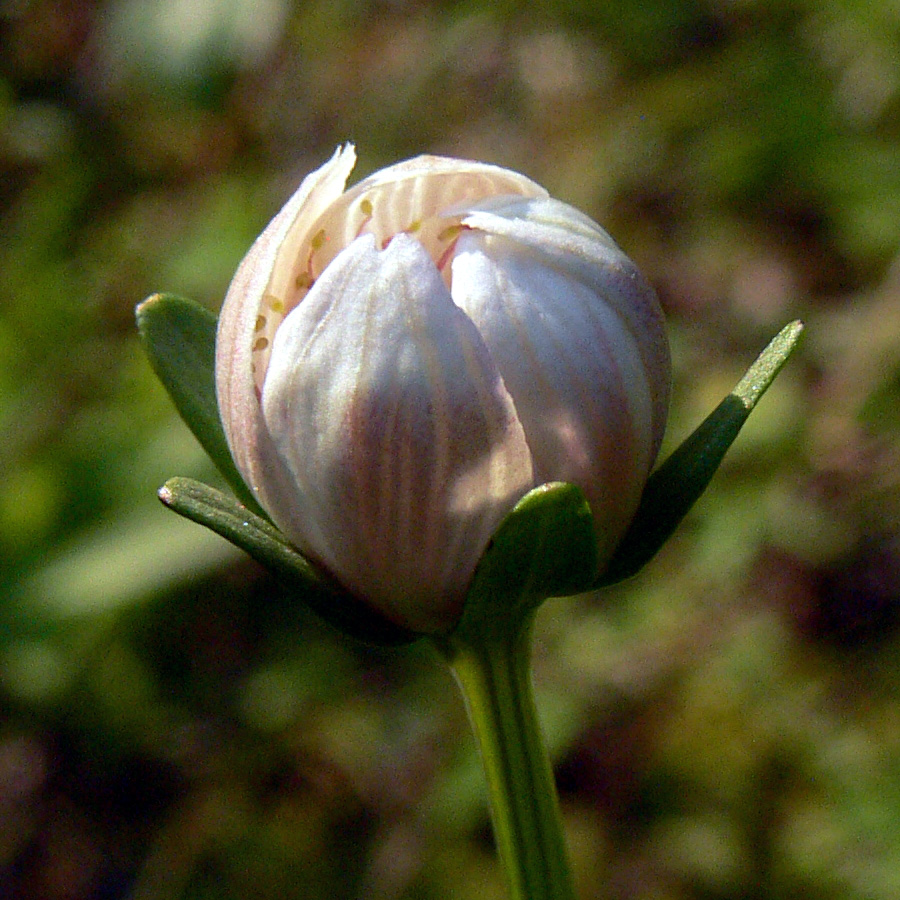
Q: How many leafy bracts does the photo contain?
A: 4